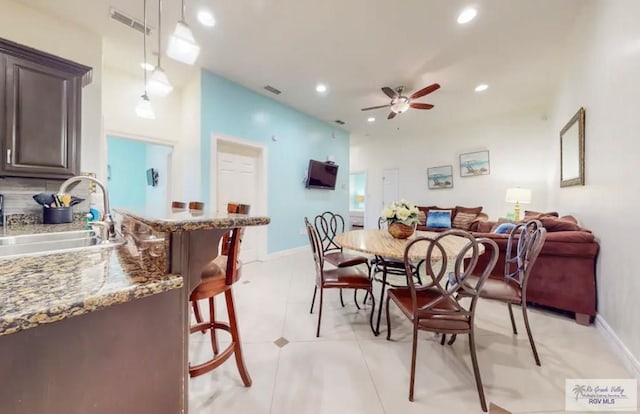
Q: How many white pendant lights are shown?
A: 3